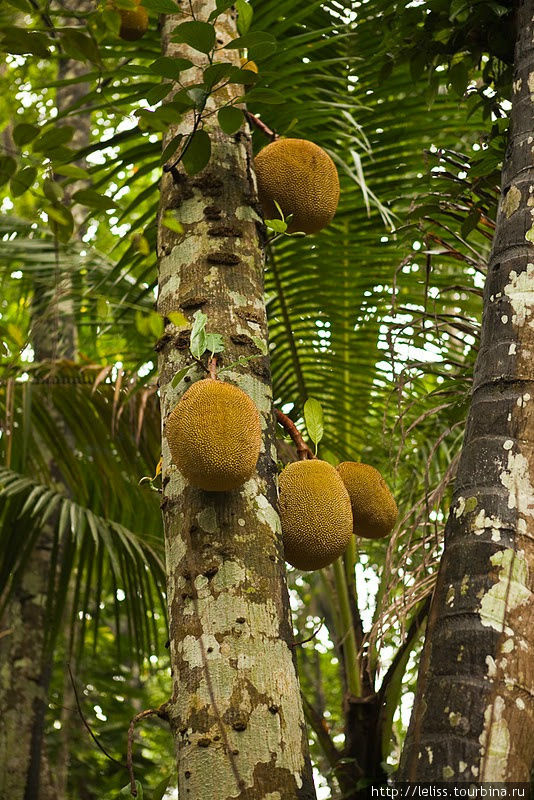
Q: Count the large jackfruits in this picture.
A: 4